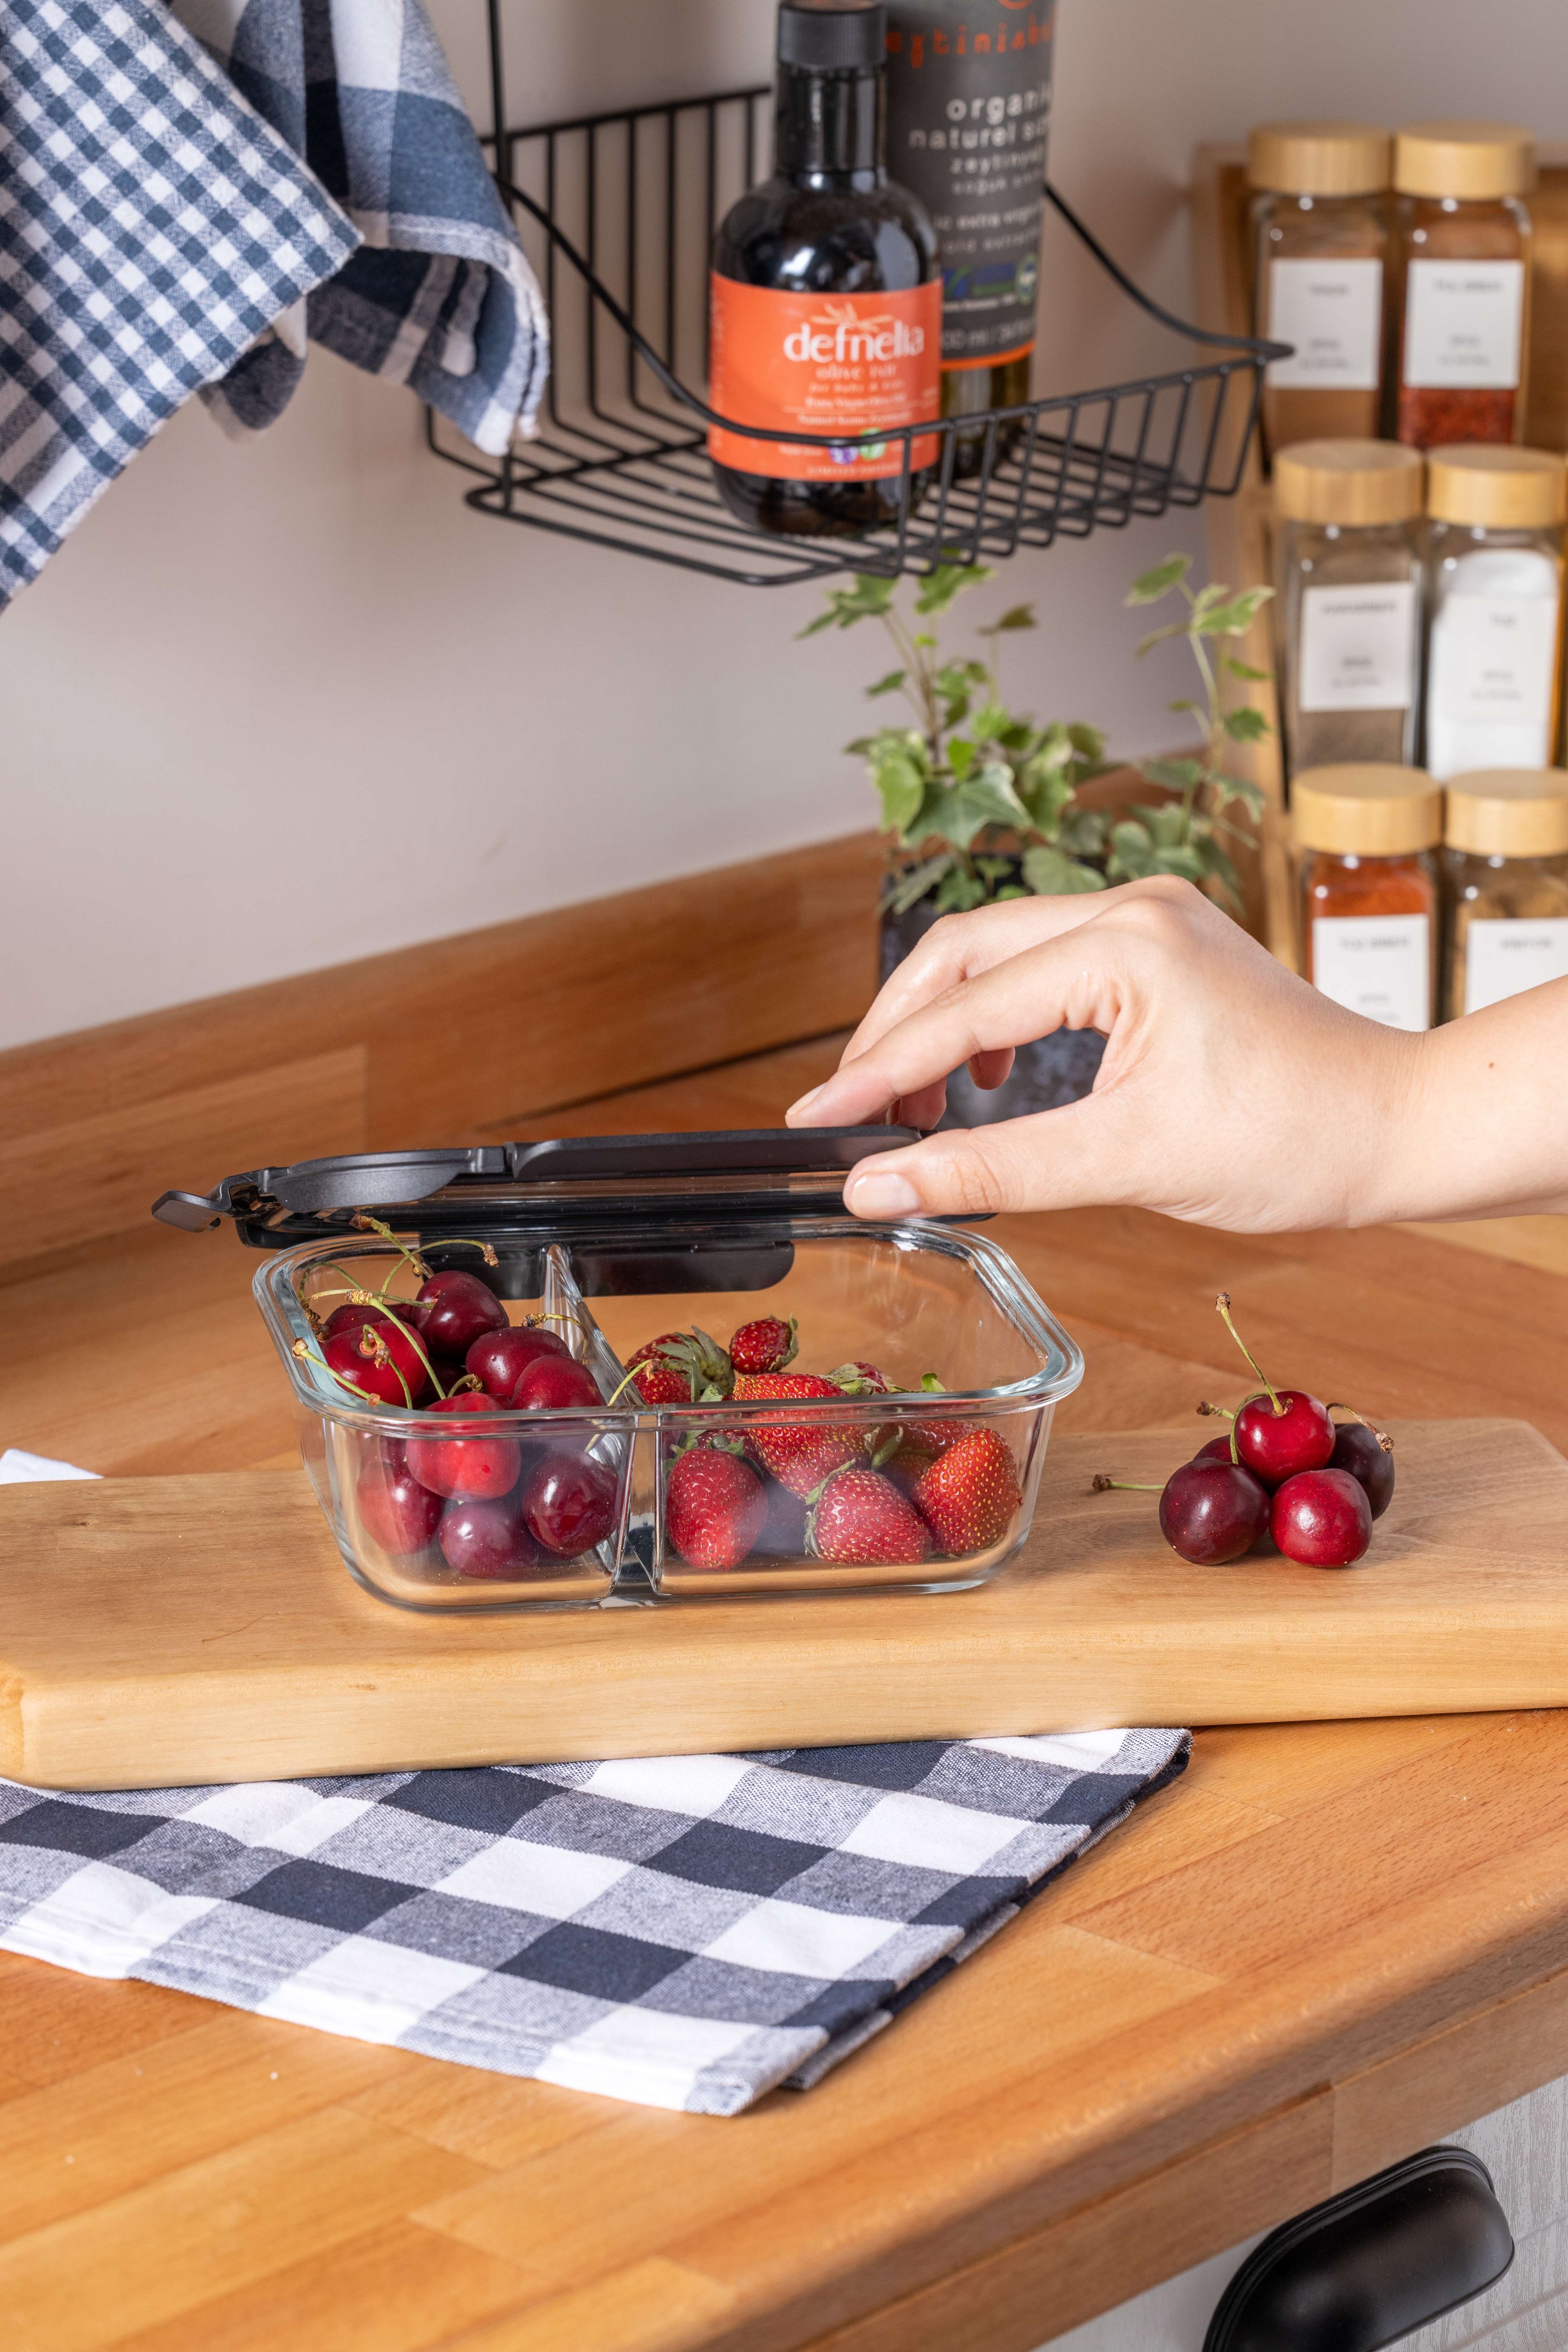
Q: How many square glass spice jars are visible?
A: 6